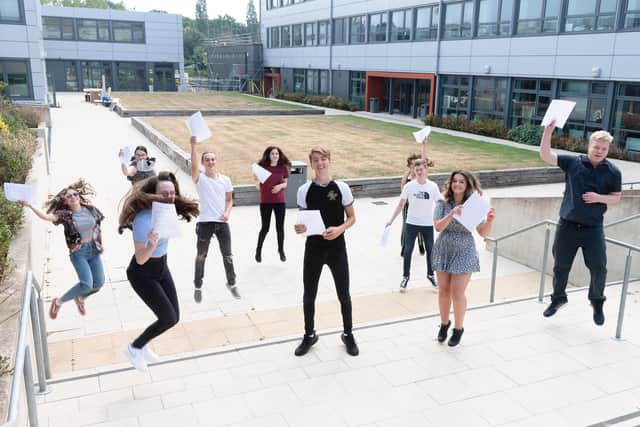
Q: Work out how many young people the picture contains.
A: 10